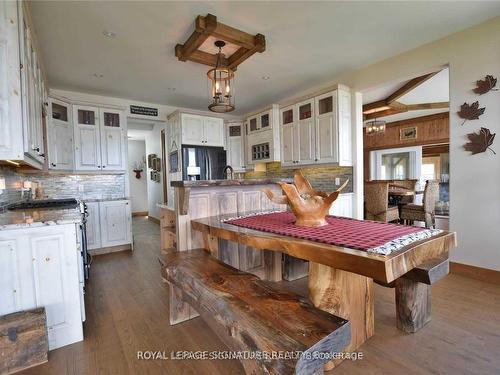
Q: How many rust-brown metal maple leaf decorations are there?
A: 3